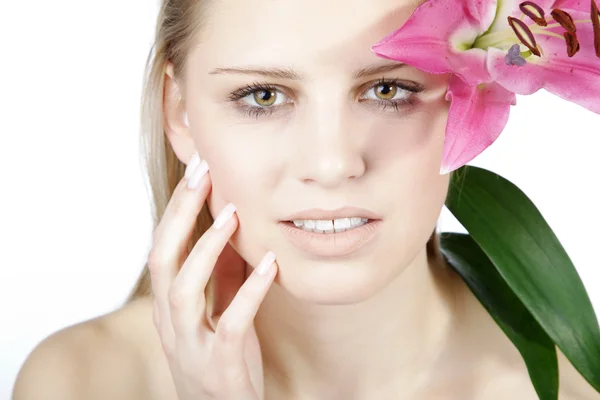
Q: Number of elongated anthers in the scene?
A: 5